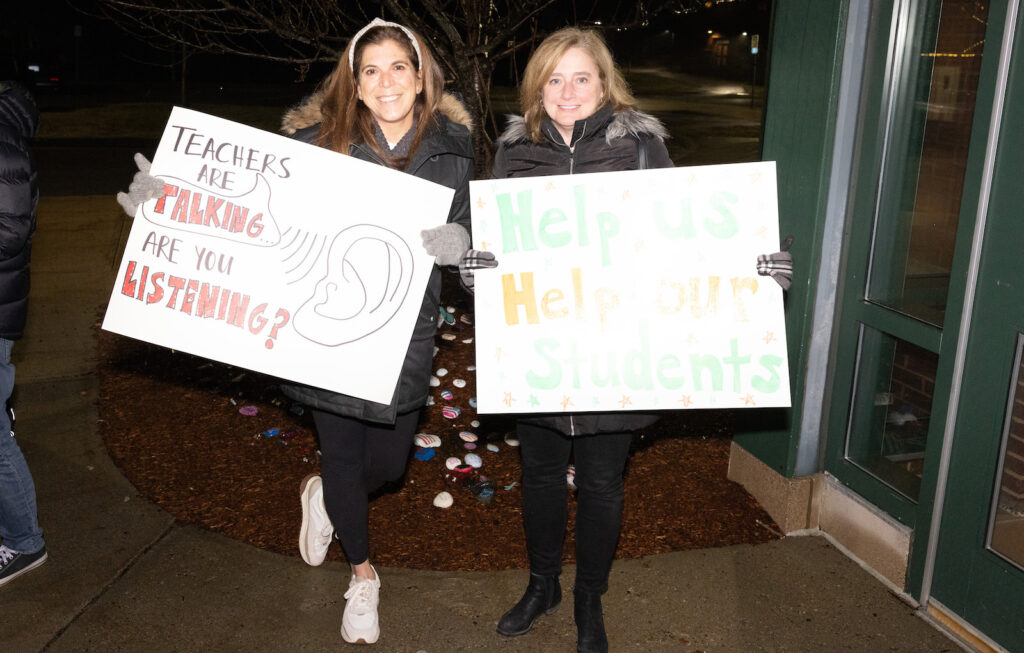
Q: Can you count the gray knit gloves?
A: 2